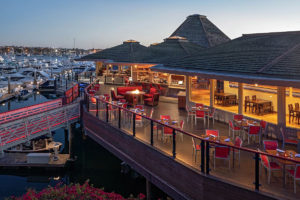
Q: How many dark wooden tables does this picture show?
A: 3